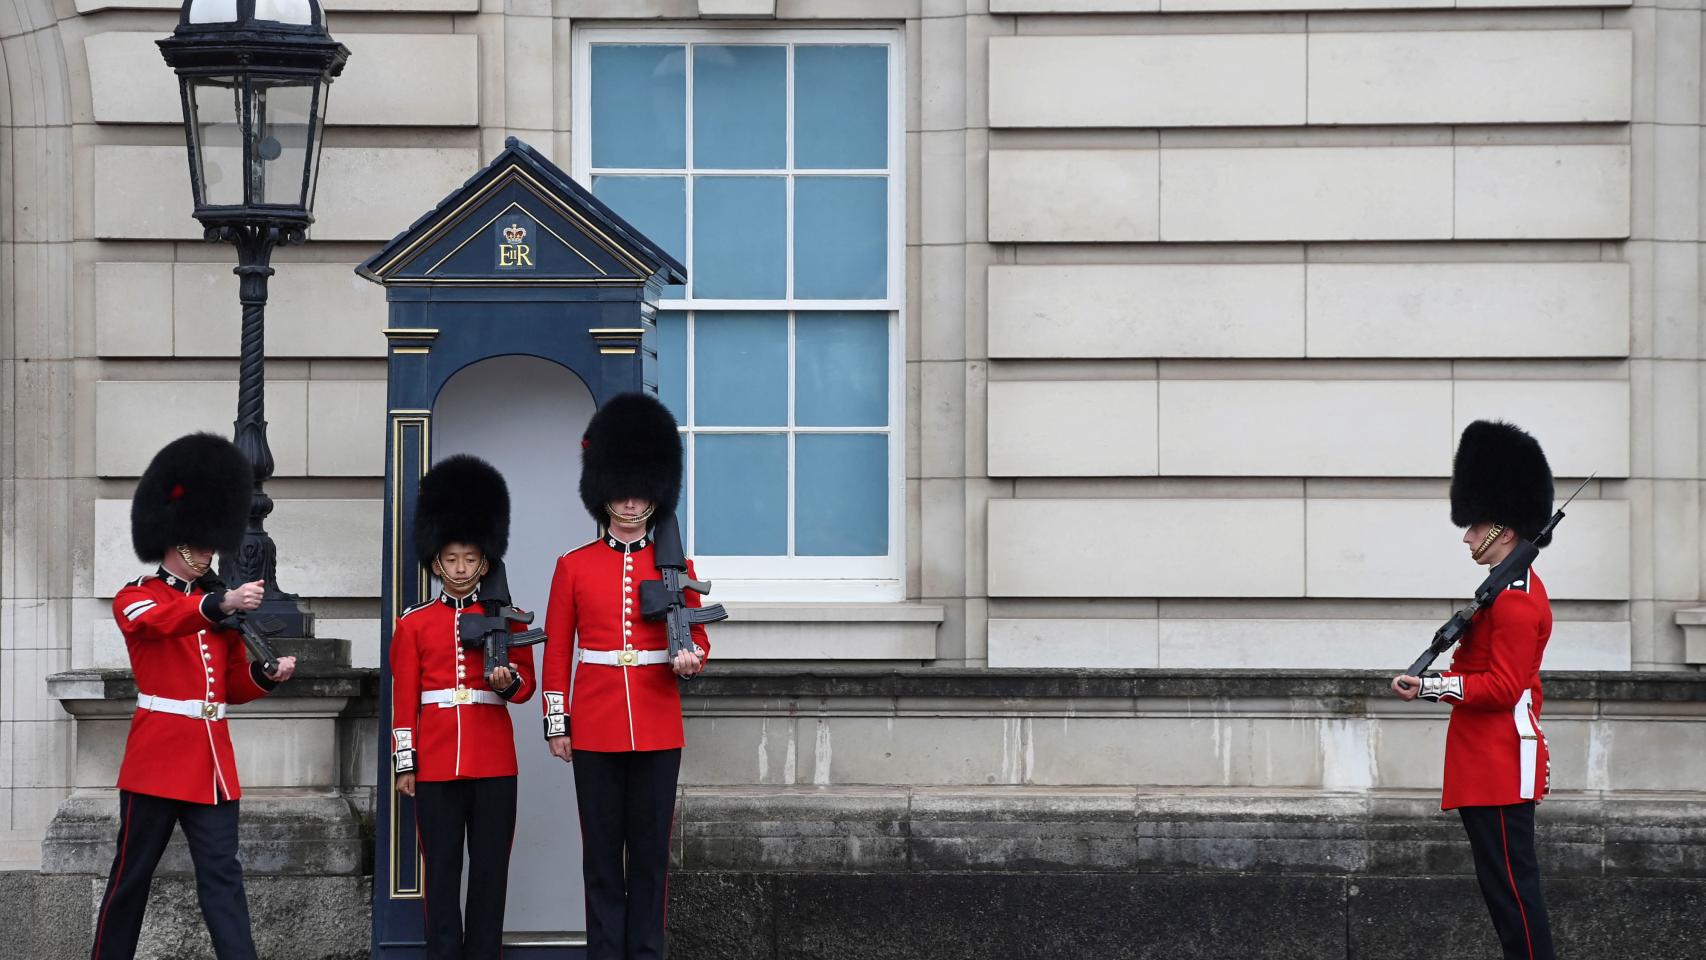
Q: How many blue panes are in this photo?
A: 12